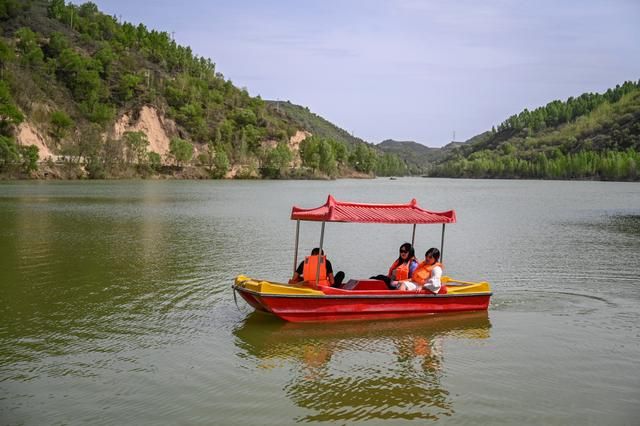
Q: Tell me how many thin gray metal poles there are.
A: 4